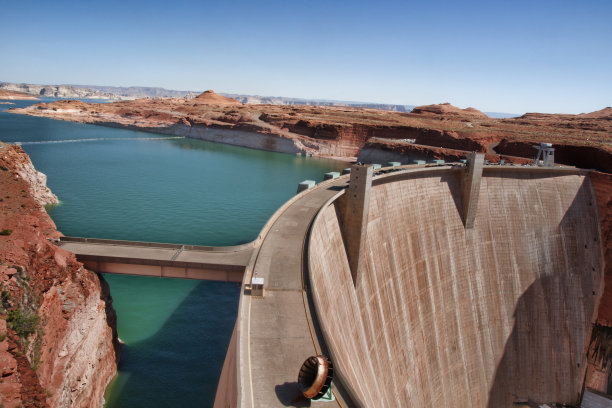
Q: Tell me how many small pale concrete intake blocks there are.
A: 8